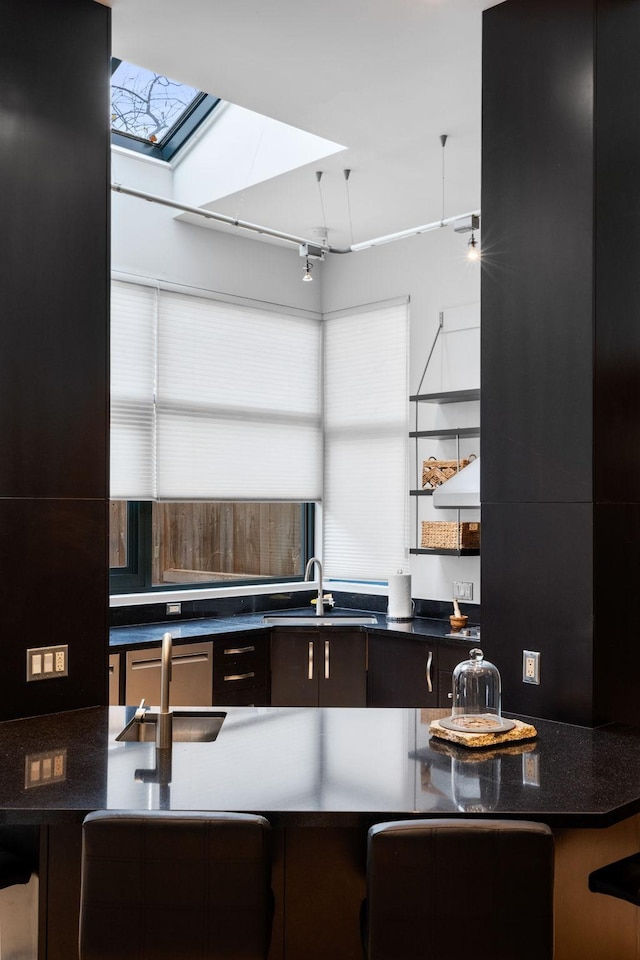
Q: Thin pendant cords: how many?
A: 3